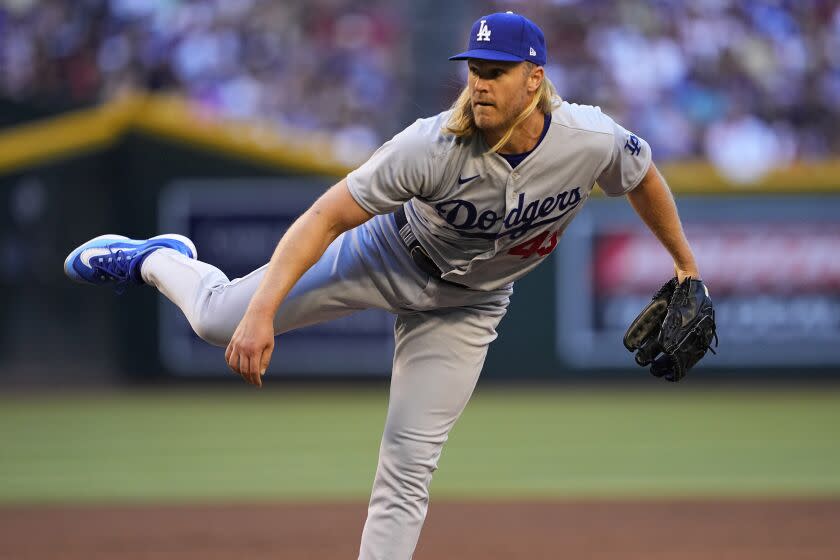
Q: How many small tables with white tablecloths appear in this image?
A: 0